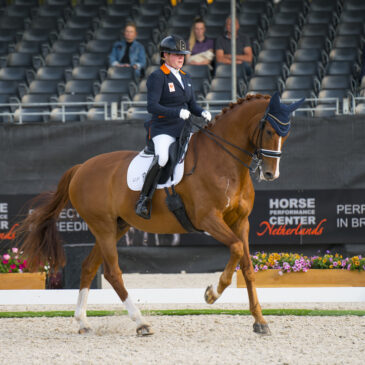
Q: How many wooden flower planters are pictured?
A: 2